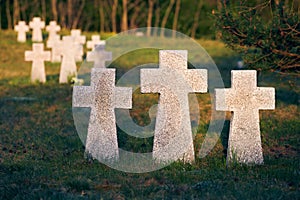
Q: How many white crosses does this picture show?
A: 12